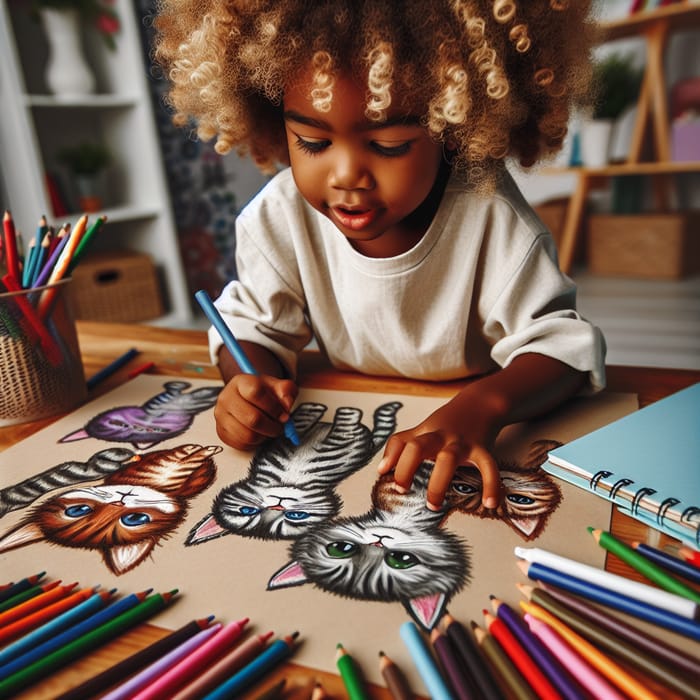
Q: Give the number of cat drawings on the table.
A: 5